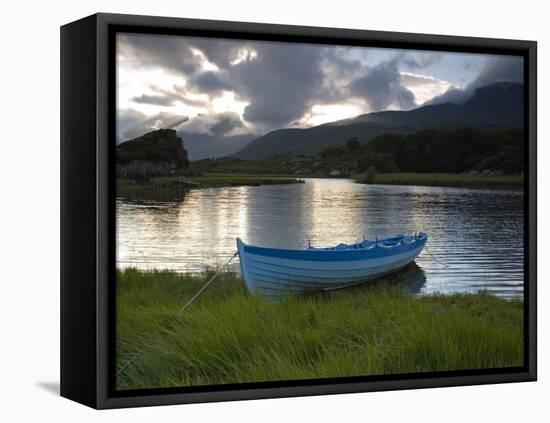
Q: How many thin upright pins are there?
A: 4